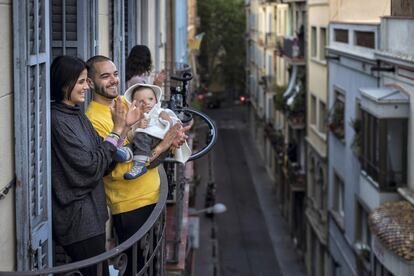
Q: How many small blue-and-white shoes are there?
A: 2